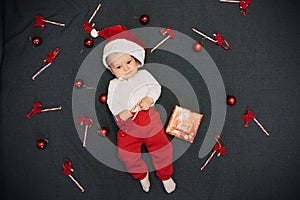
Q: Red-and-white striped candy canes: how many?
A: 12